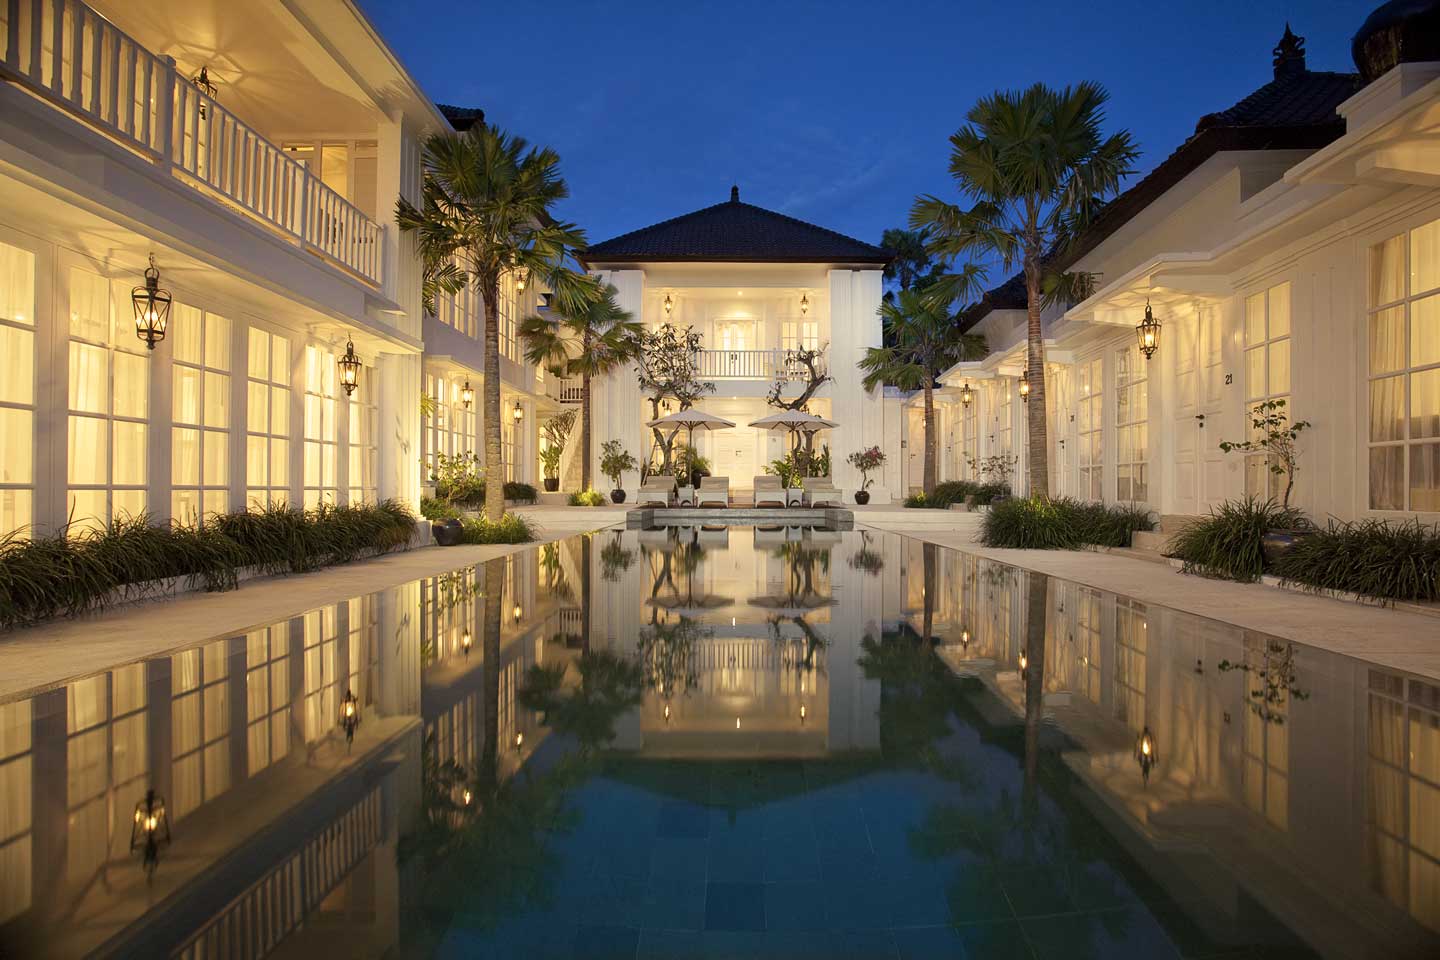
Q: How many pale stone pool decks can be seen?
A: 2